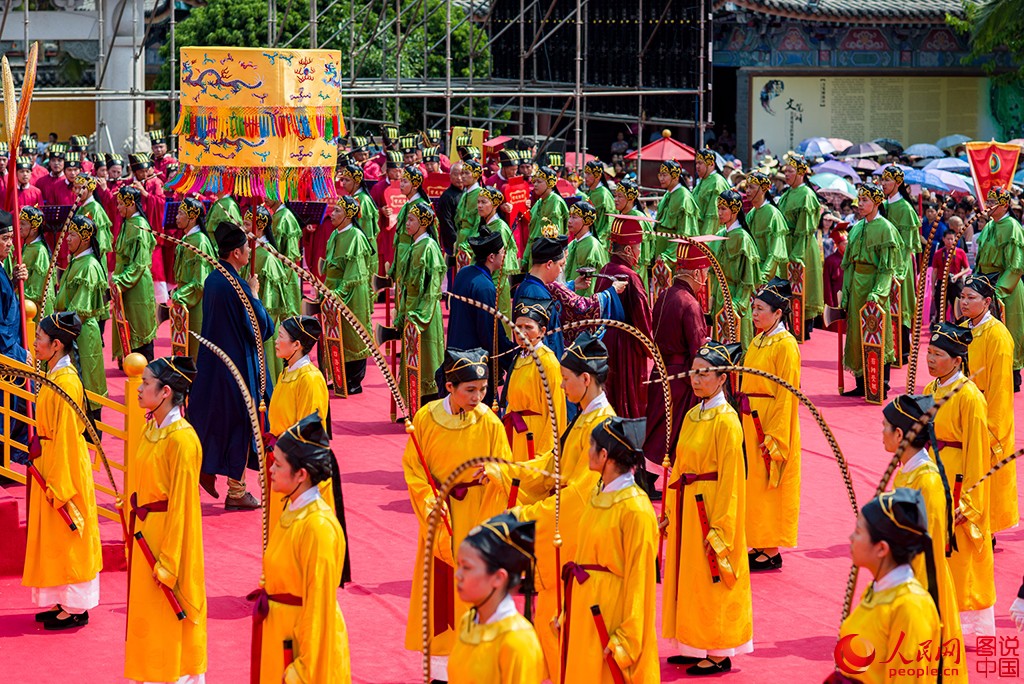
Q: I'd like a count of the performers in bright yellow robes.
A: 15